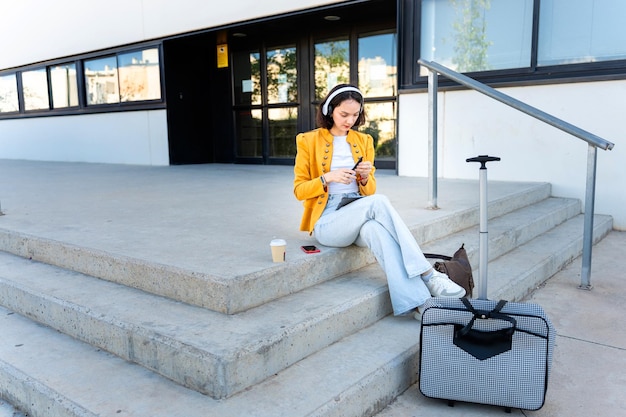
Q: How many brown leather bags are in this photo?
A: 1